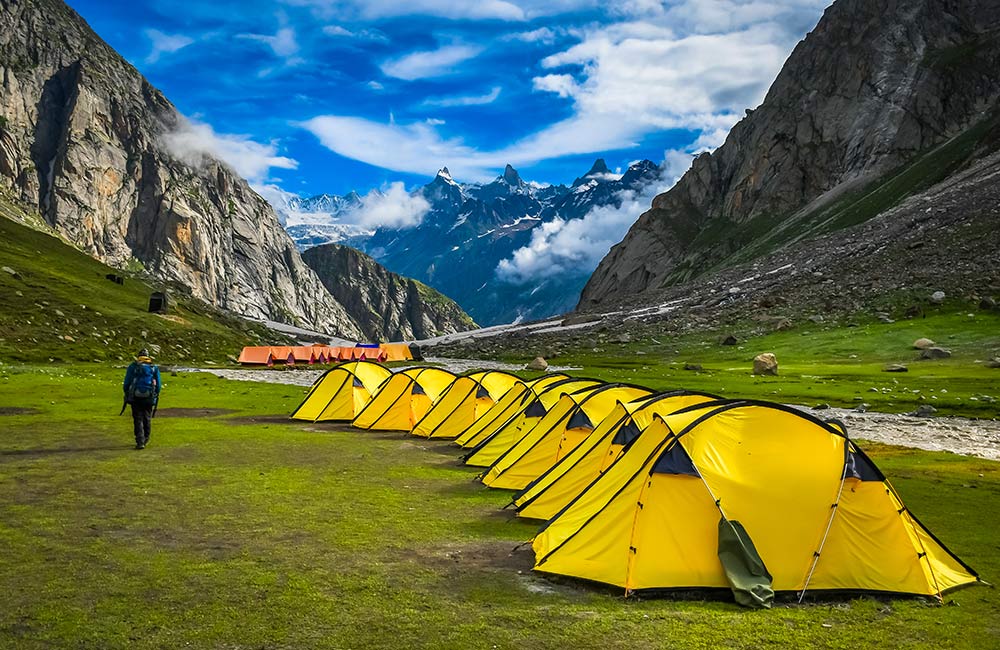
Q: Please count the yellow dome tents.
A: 8